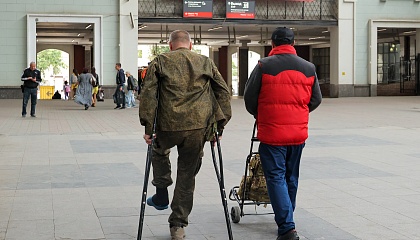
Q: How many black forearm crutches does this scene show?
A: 2